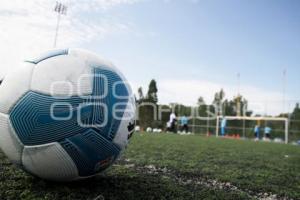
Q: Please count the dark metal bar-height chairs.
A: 0